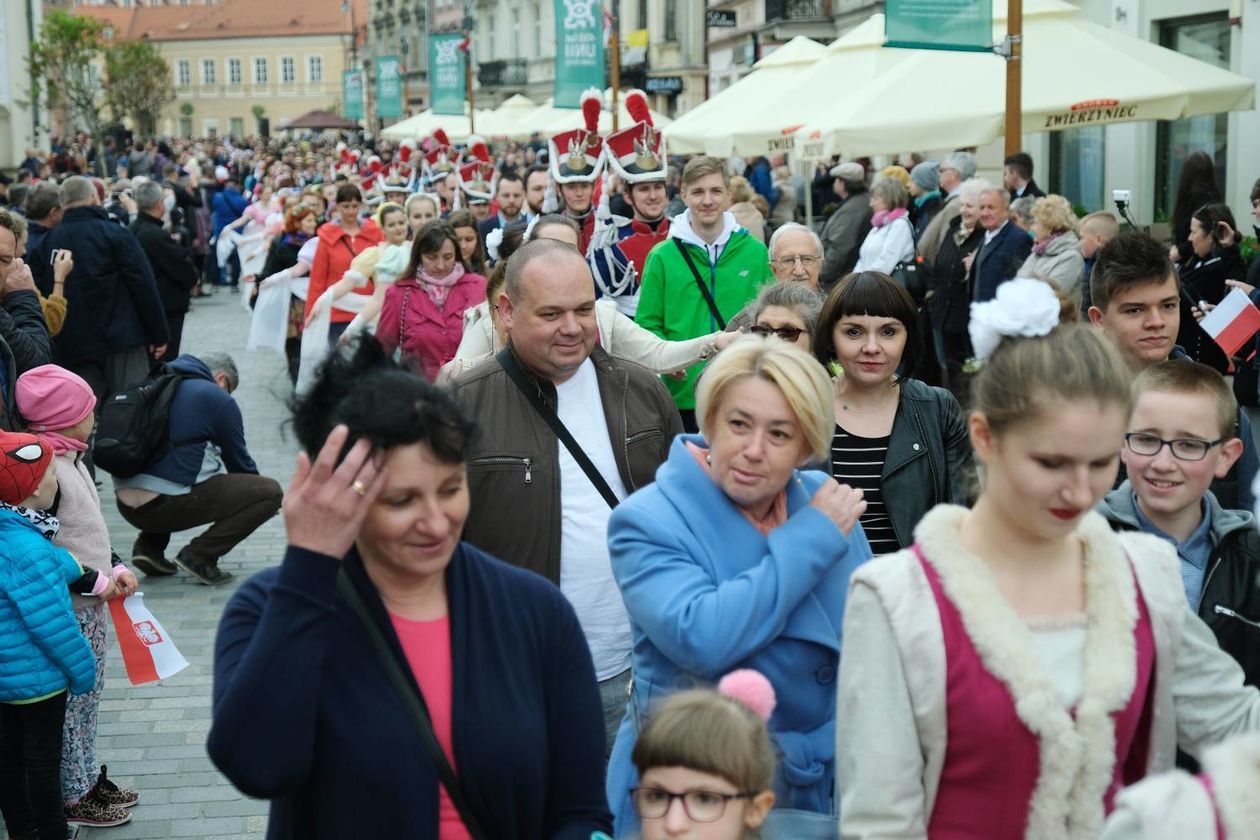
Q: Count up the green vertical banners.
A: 5